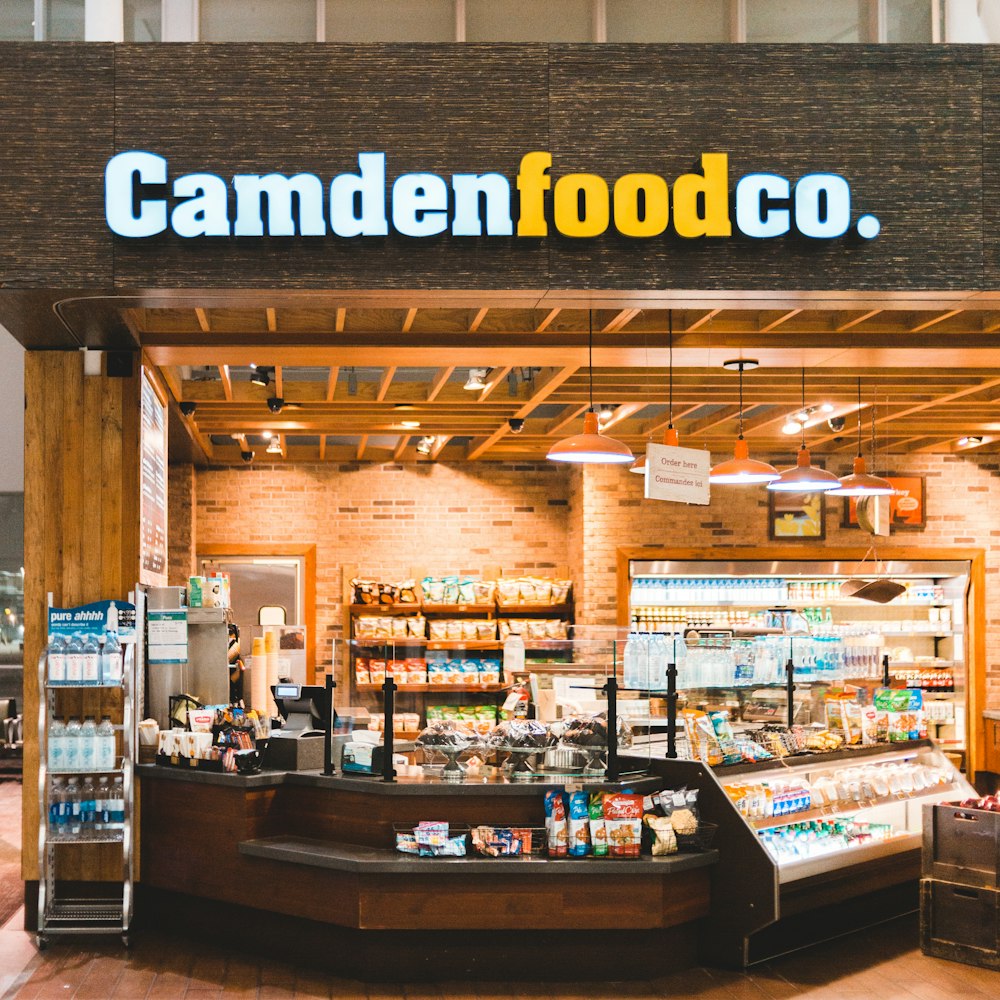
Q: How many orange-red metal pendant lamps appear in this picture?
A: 5